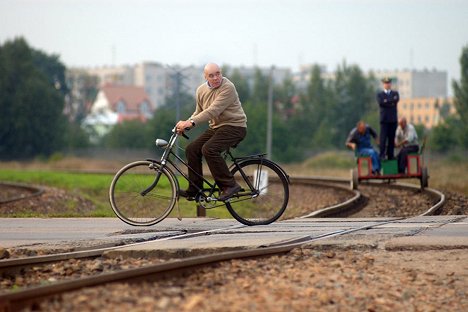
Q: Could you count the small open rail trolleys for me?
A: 1